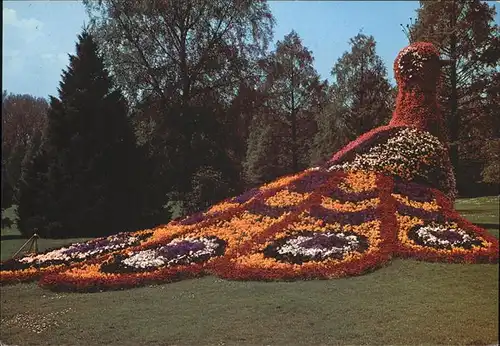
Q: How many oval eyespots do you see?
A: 4